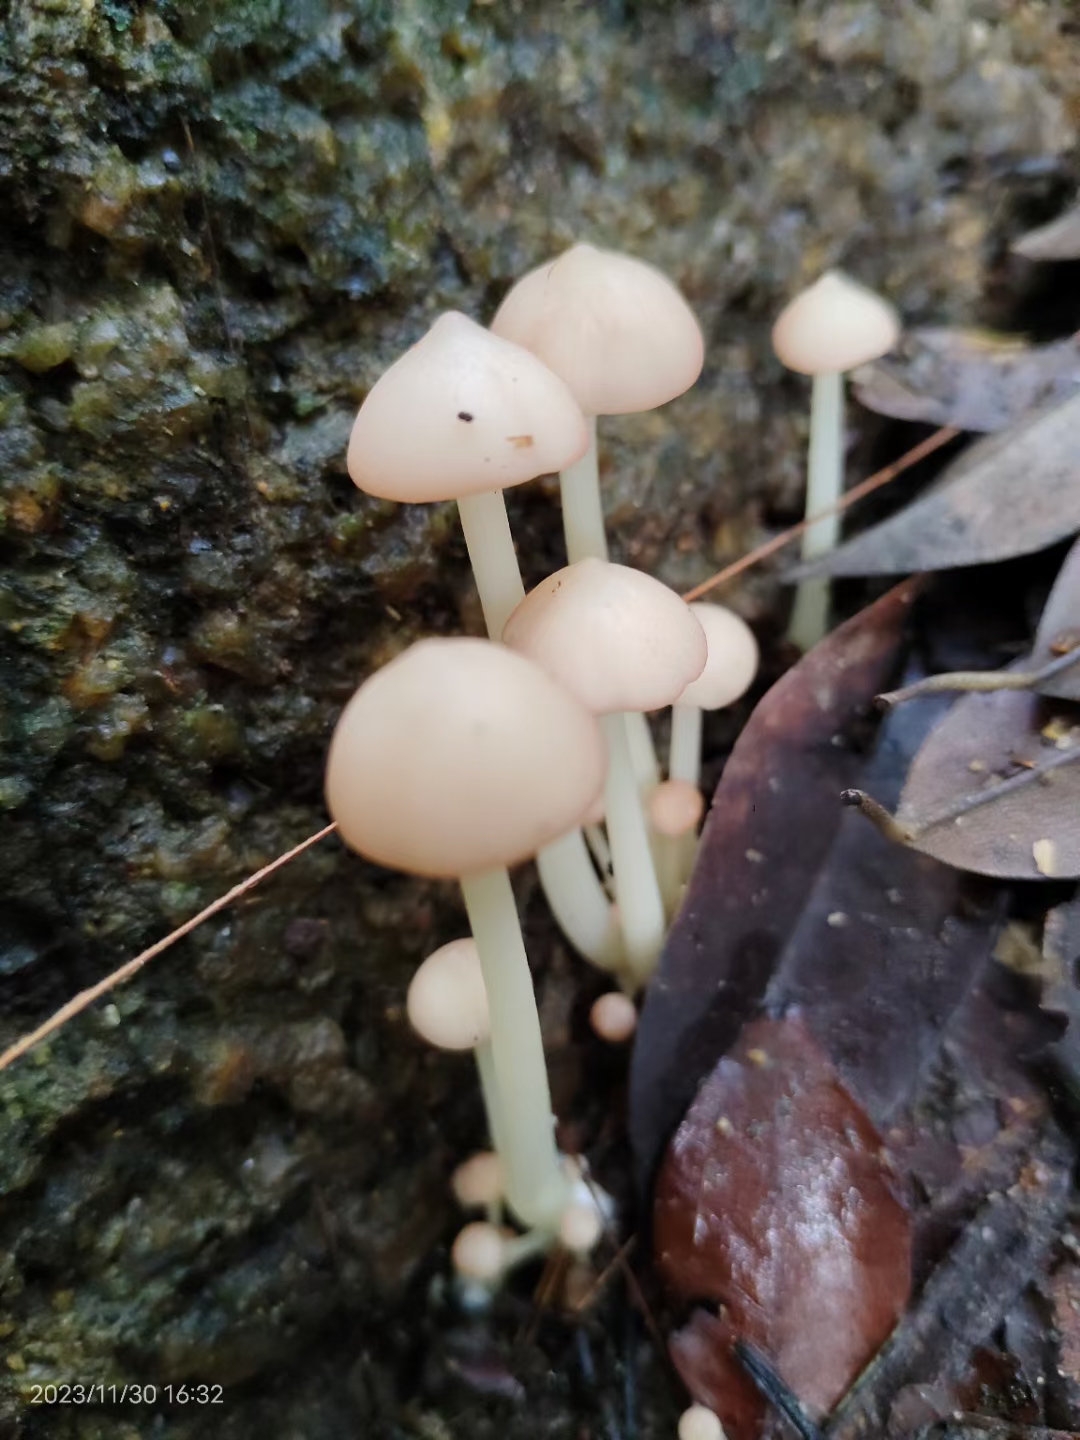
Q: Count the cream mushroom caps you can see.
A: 13